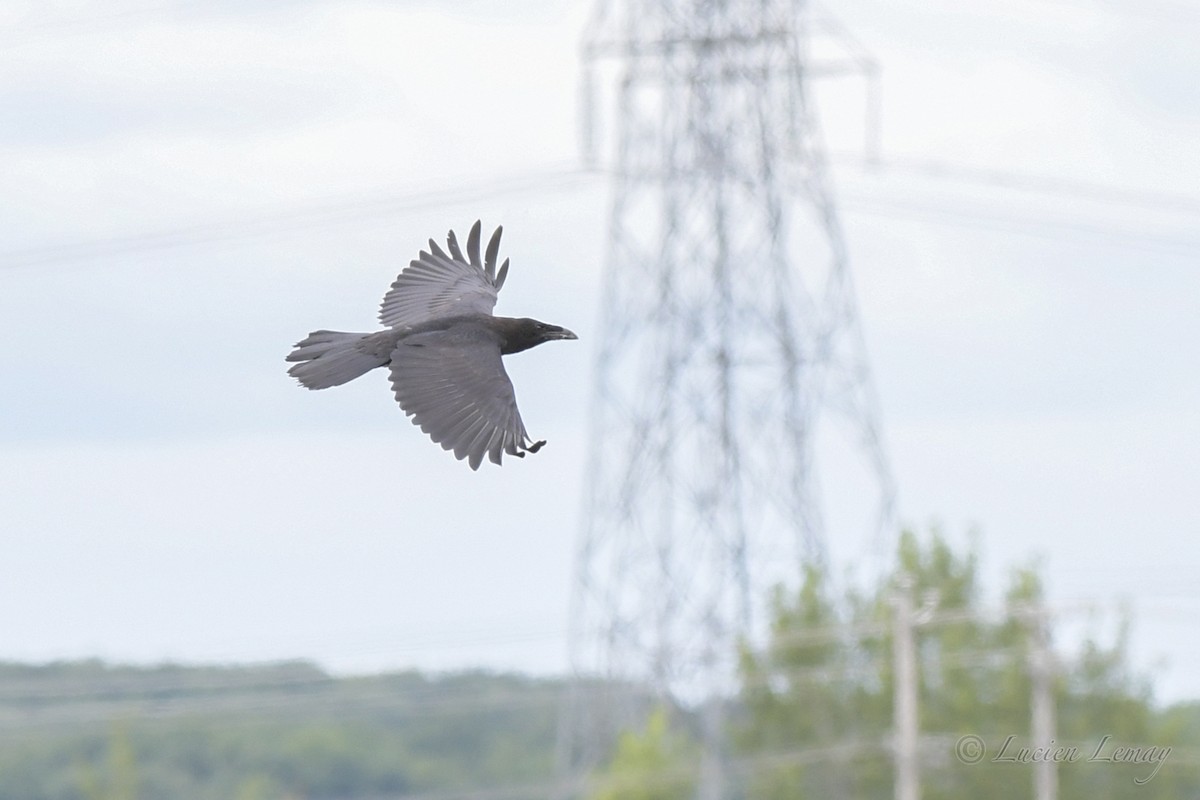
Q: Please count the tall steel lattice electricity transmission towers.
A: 1